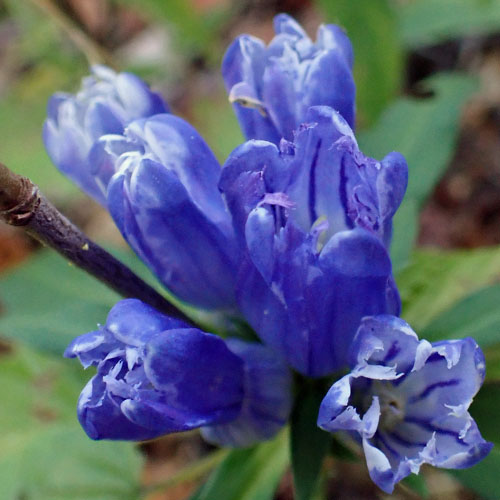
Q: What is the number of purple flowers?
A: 6